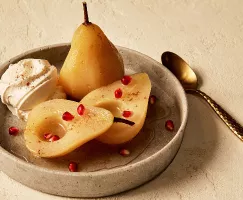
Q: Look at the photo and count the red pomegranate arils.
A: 12